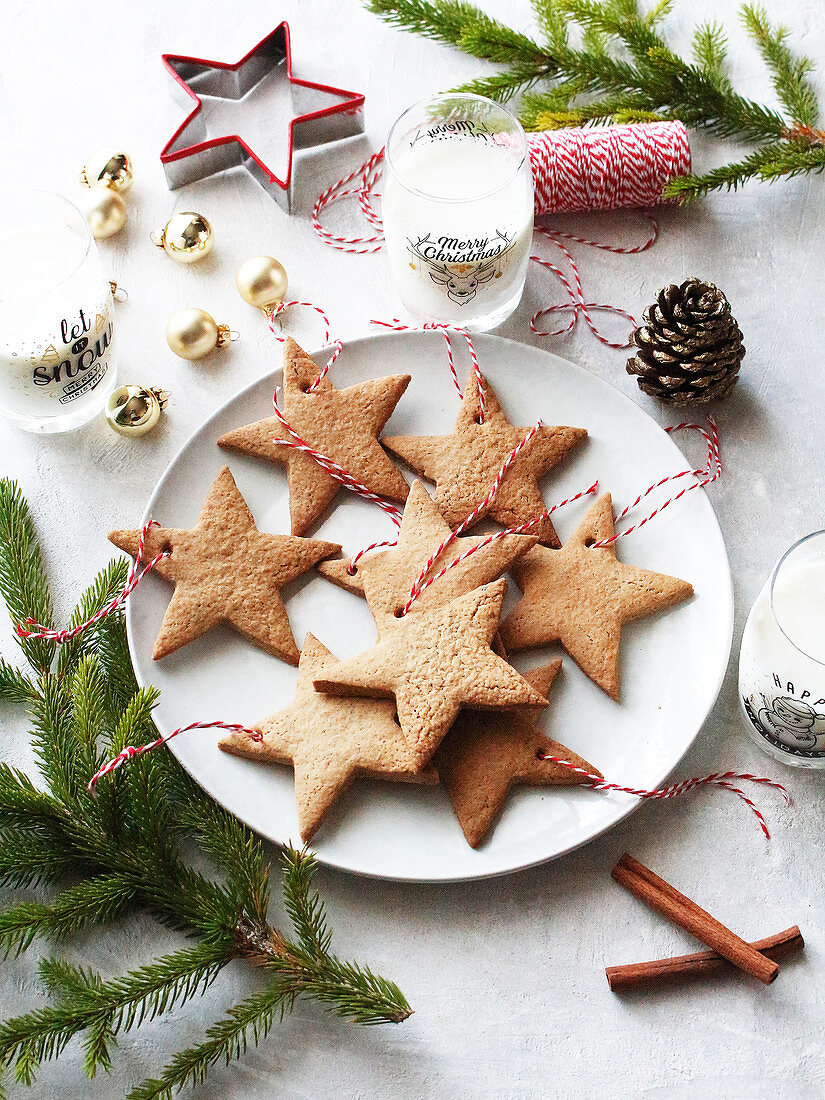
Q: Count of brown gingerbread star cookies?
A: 8